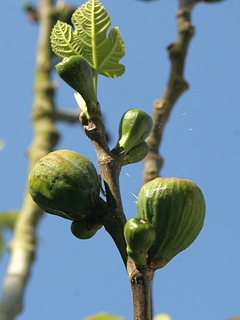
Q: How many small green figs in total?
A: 5